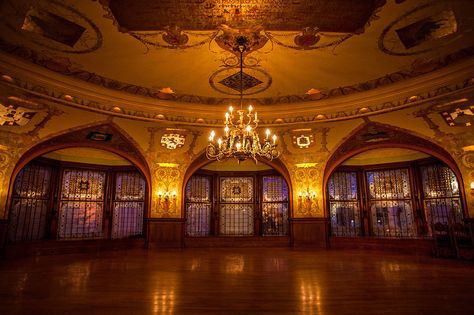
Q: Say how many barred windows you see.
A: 9